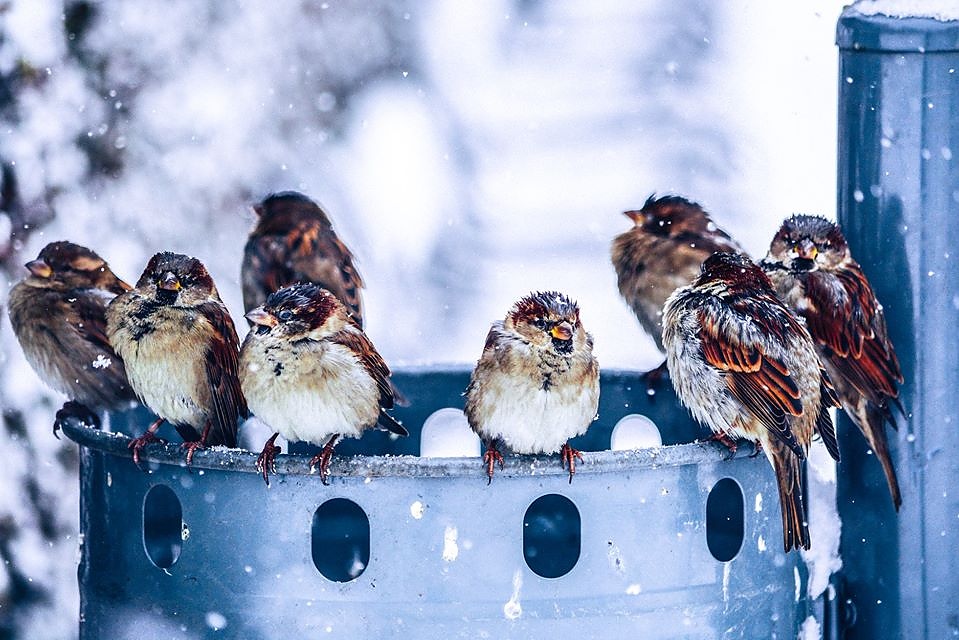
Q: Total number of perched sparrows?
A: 8